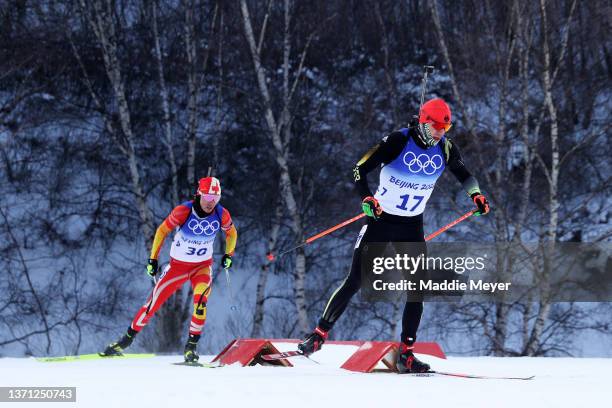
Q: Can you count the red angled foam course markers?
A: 2